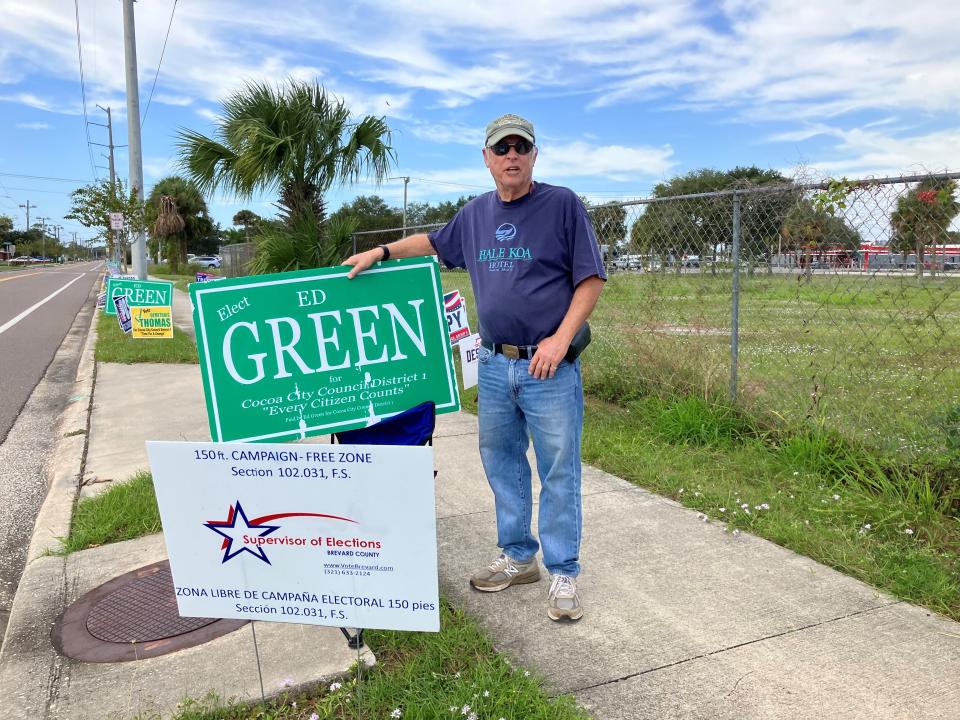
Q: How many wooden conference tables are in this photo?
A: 0